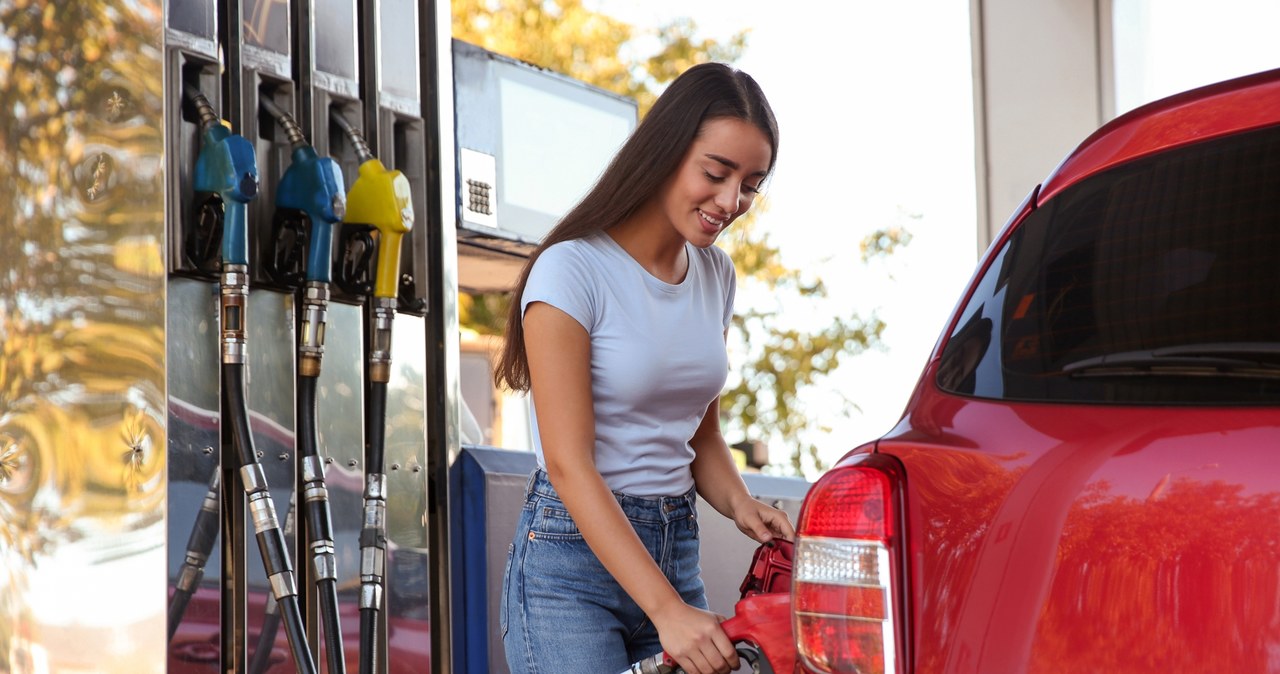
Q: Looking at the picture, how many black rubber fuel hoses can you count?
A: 3